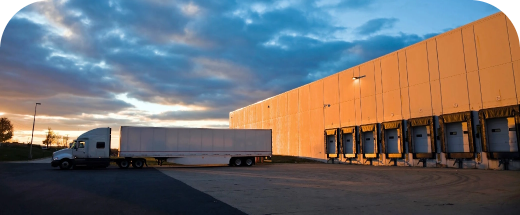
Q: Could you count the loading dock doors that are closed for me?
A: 7